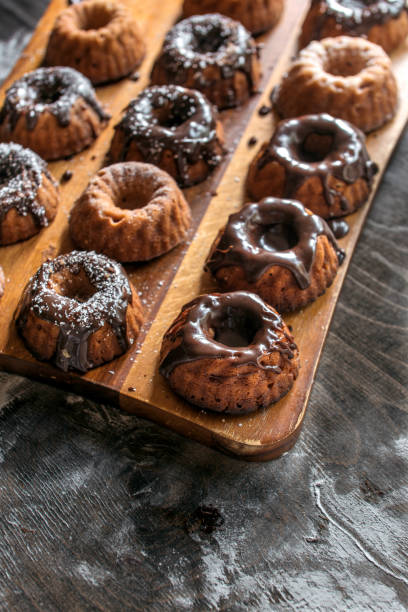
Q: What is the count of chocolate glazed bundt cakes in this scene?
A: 9